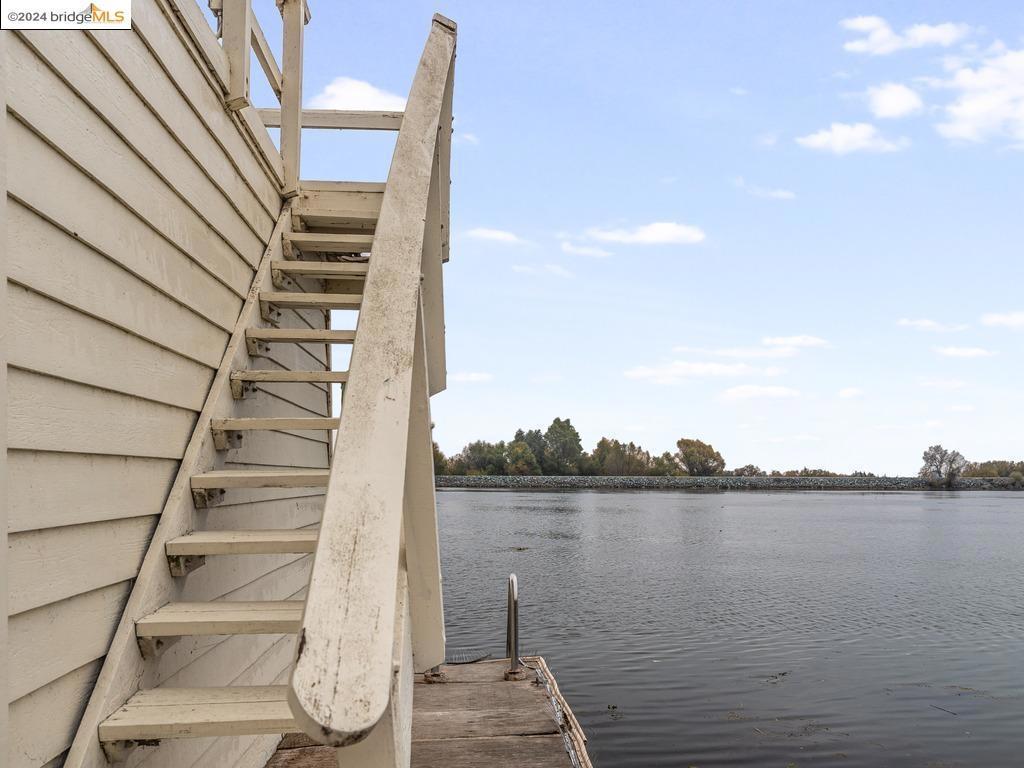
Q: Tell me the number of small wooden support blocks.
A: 11